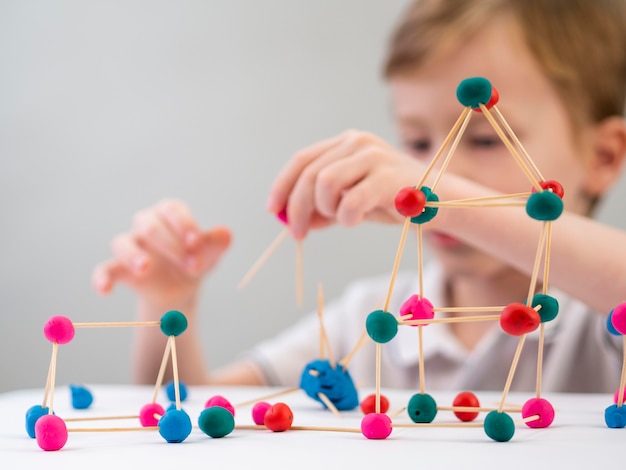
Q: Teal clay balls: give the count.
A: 9